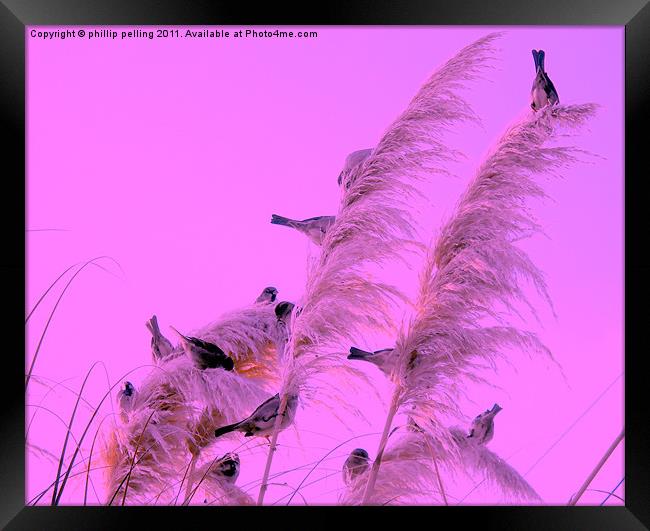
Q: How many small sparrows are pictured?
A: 13